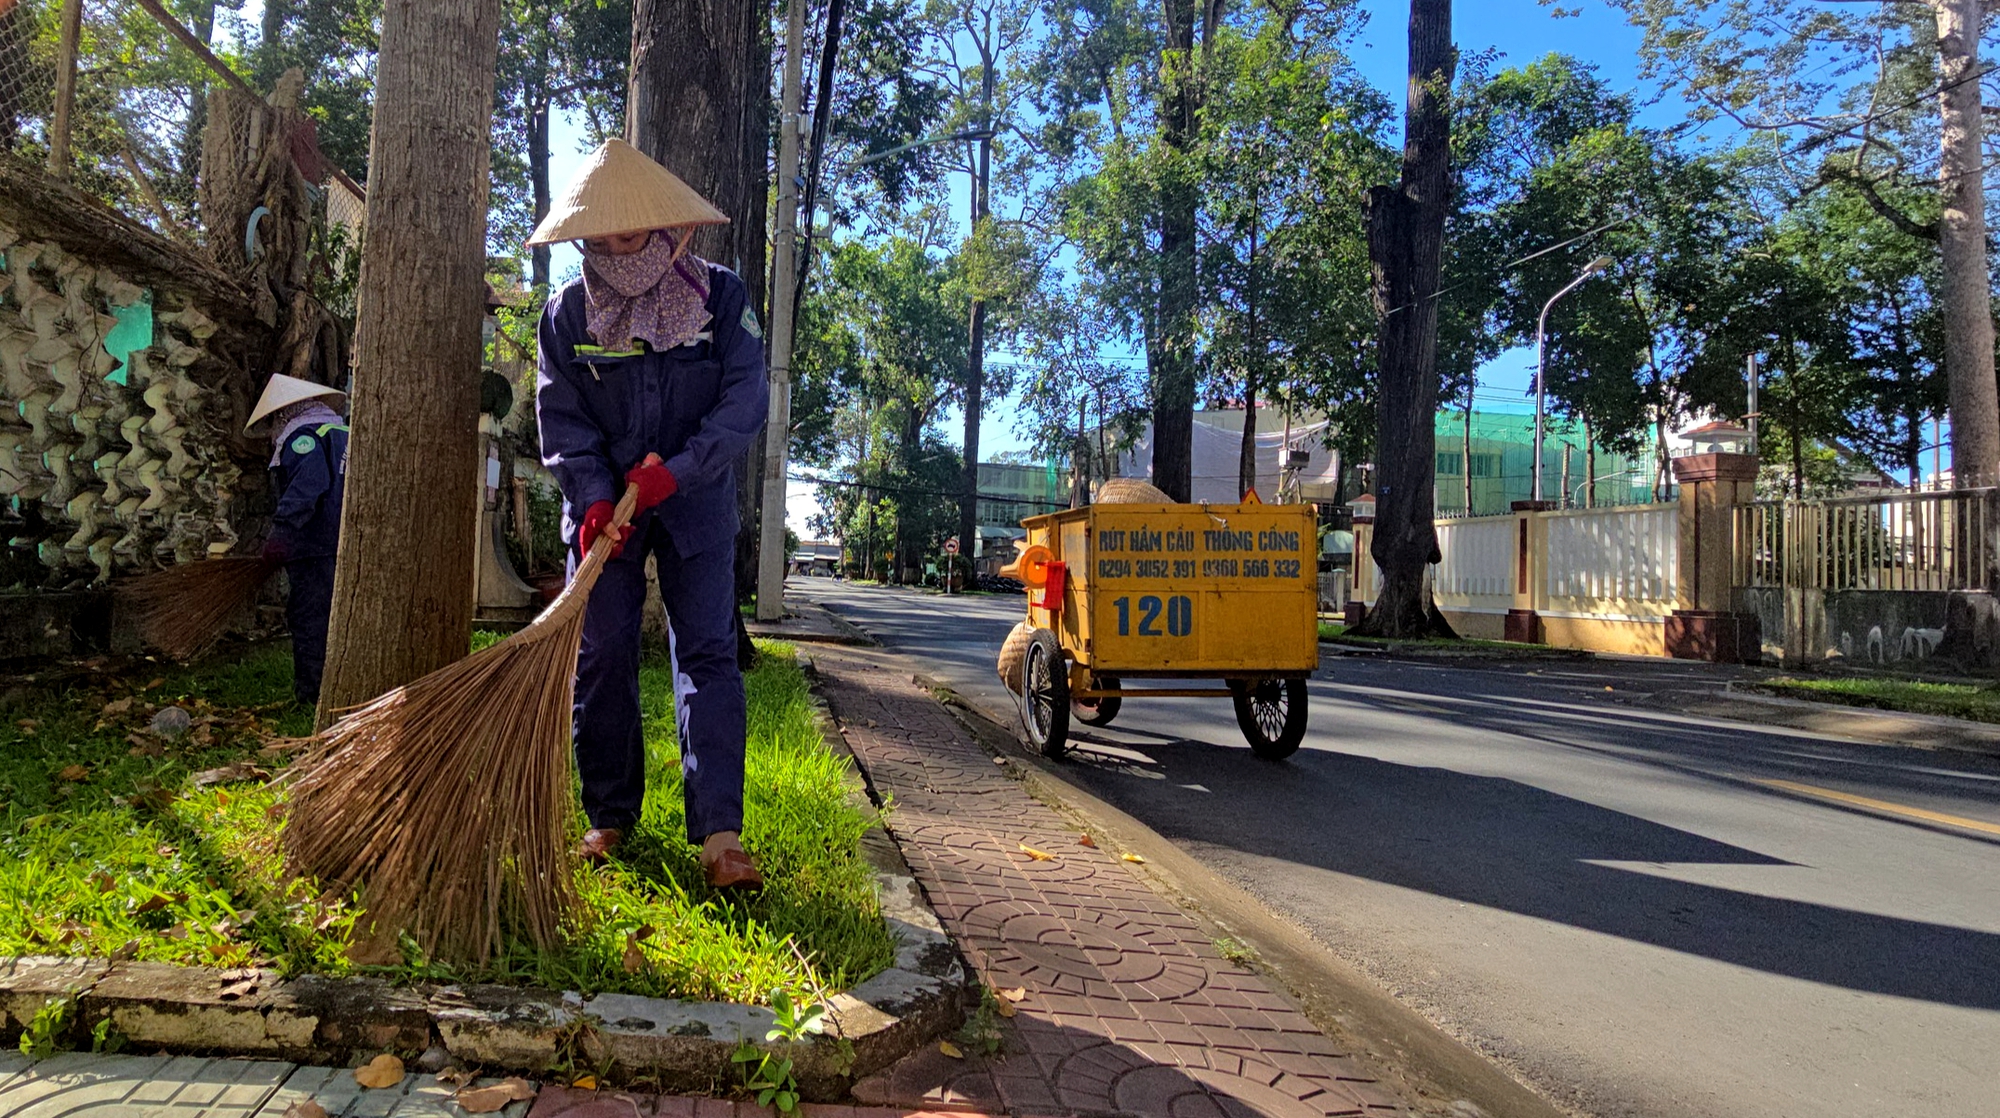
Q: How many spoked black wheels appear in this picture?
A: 2